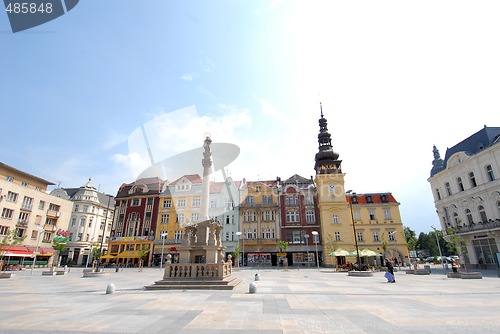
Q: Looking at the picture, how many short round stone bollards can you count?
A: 3